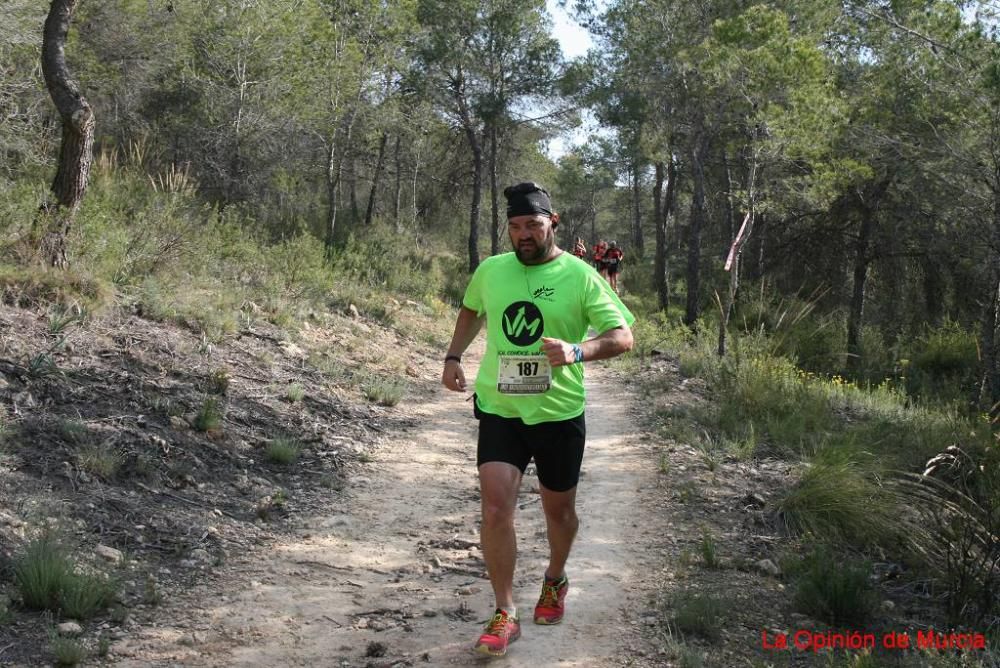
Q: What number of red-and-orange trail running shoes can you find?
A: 2